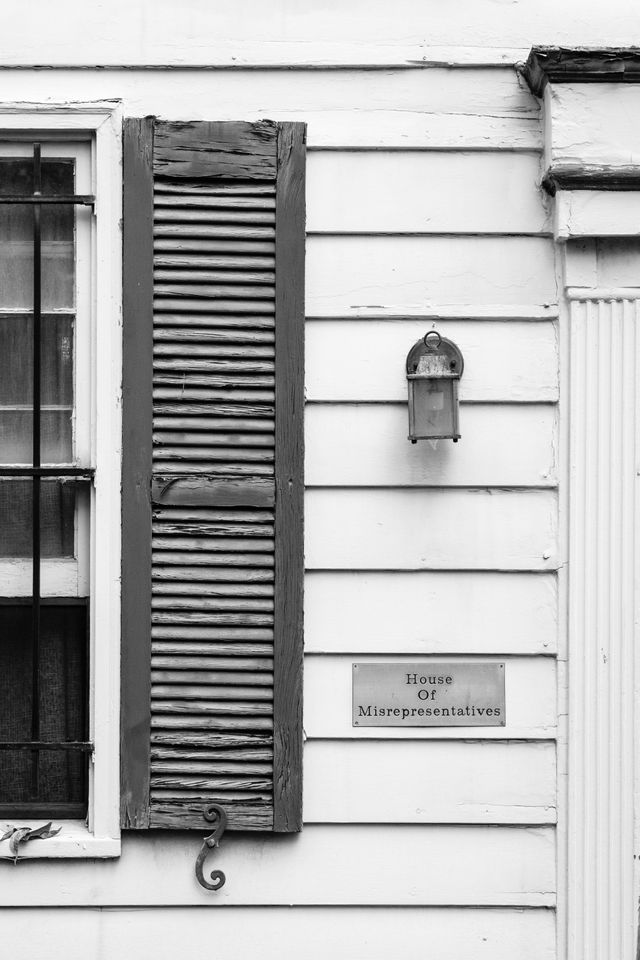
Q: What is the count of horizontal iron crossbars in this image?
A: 3